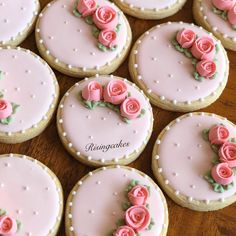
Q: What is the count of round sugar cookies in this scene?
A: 10